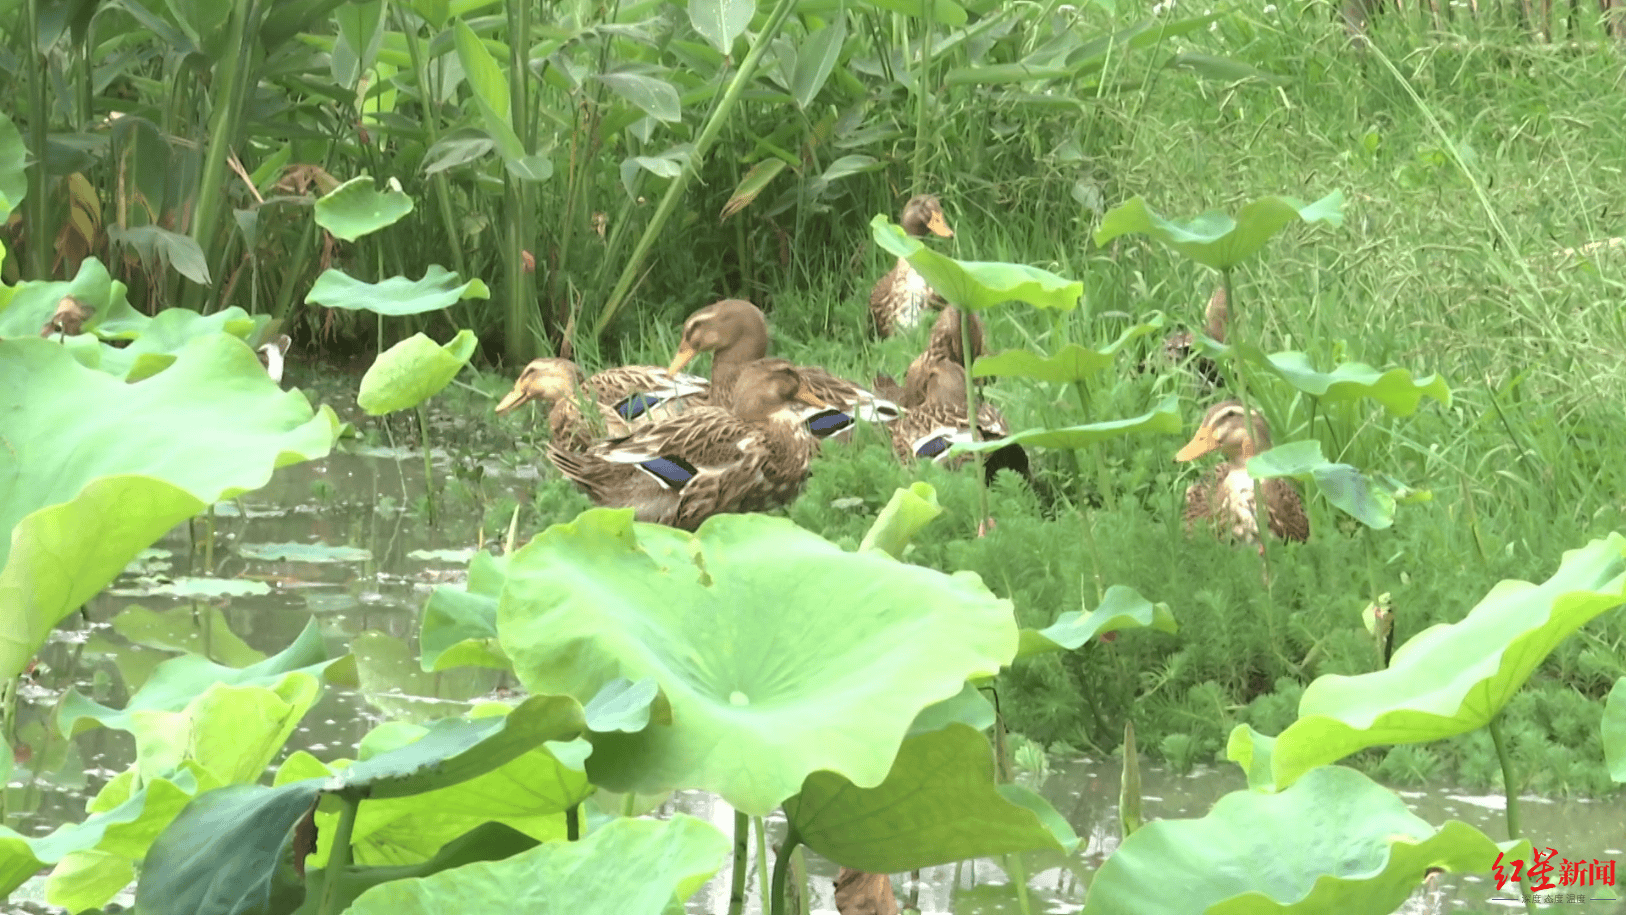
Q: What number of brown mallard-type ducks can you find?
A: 8